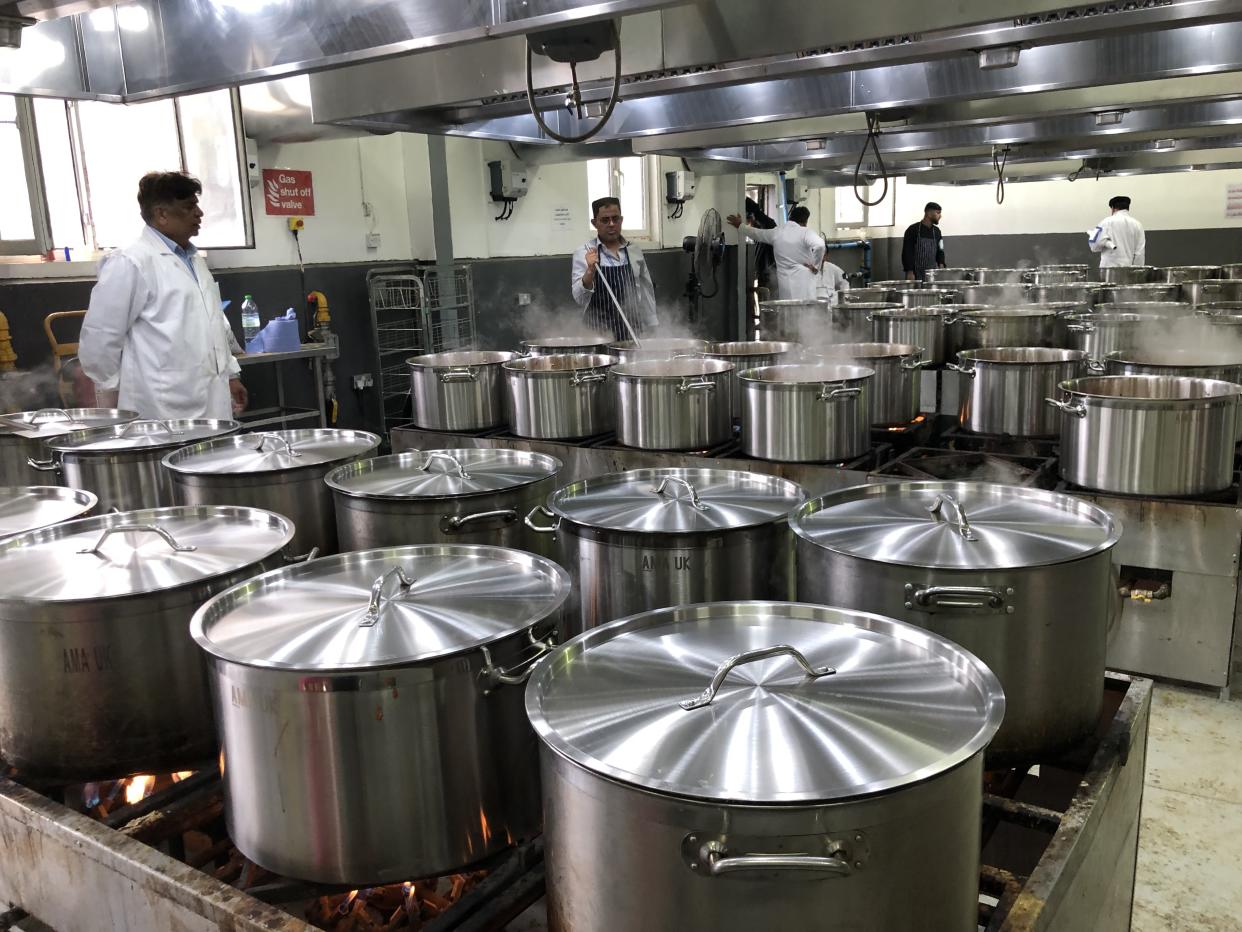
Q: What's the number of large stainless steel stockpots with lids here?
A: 10